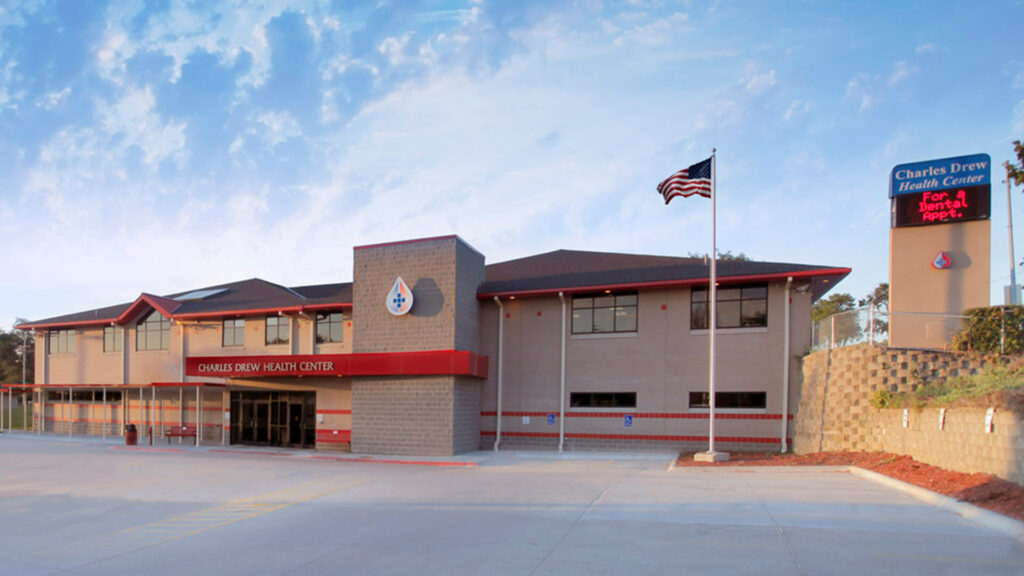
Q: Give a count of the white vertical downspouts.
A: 8